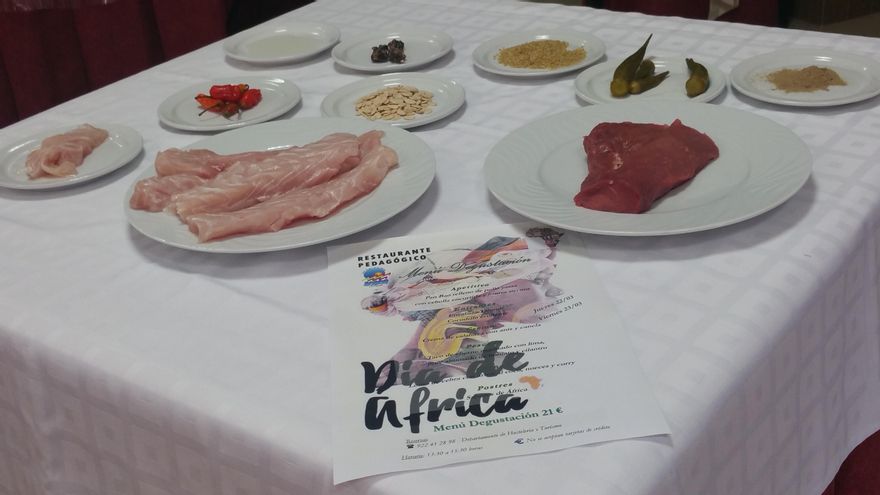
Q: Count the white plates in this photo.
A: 10